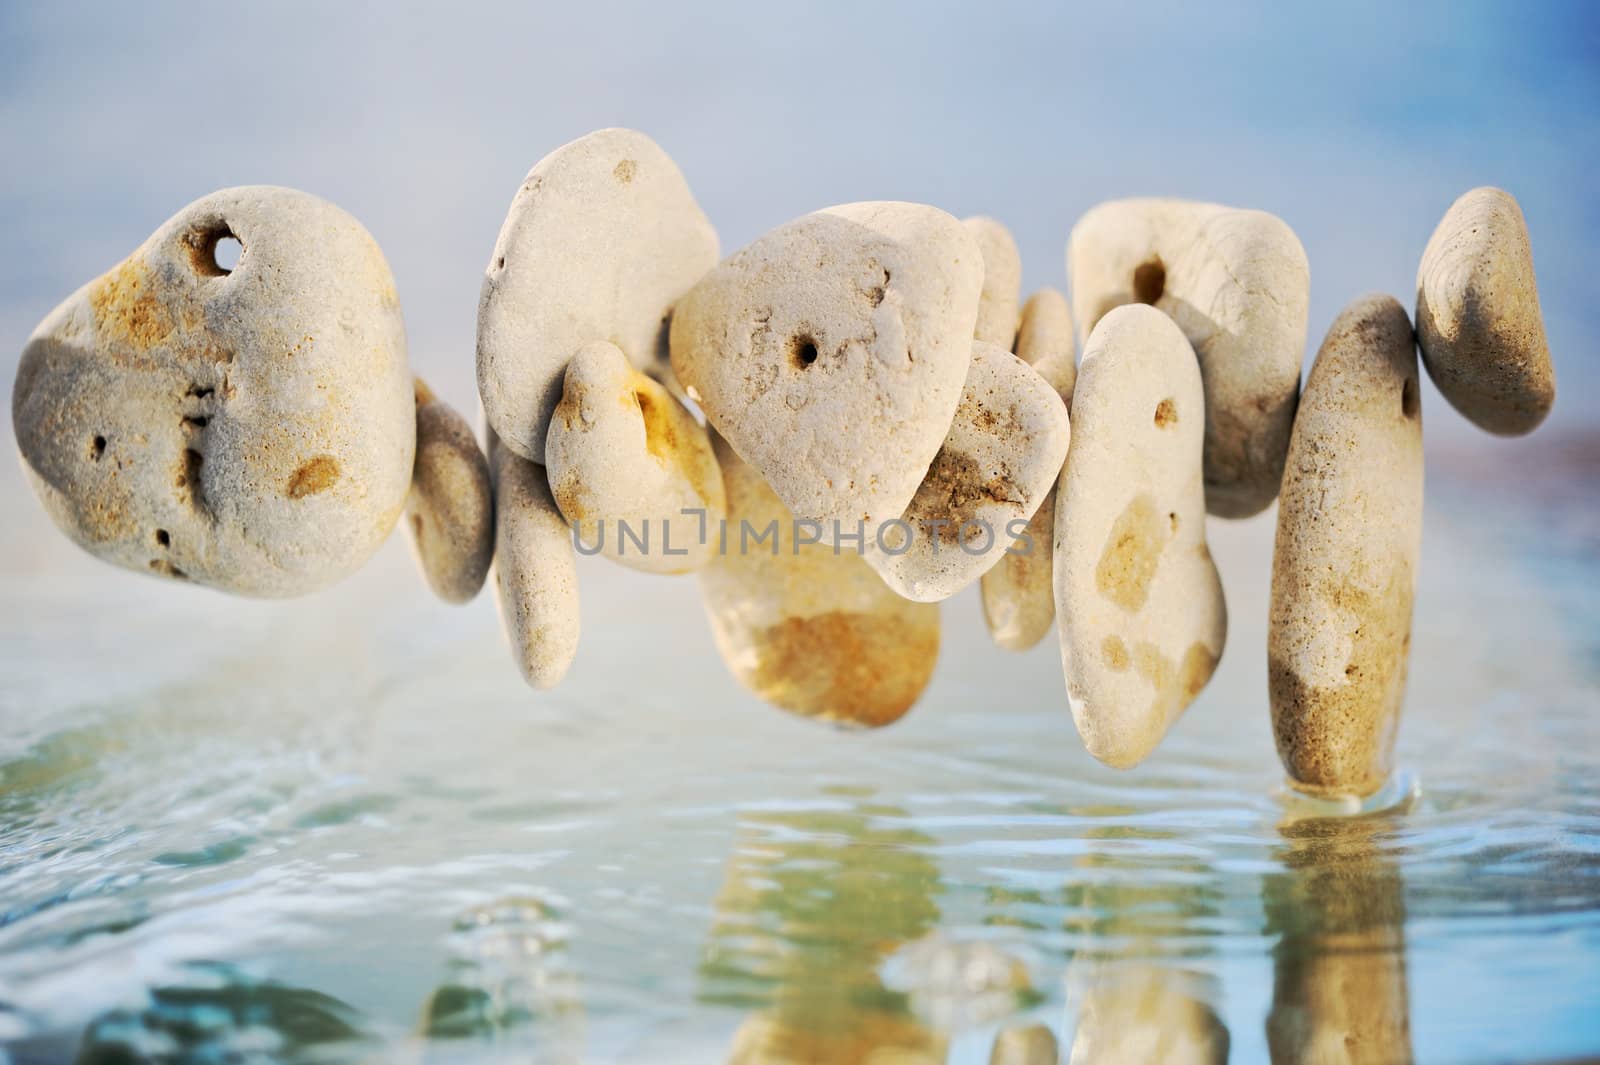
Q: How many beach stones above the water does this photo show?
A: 14